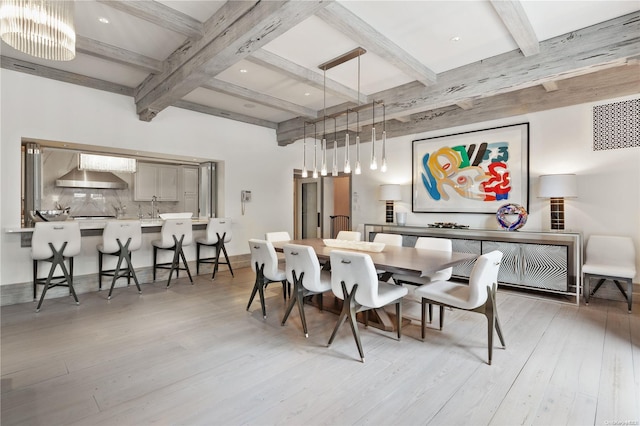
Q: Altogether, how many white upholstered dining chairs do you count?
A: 9